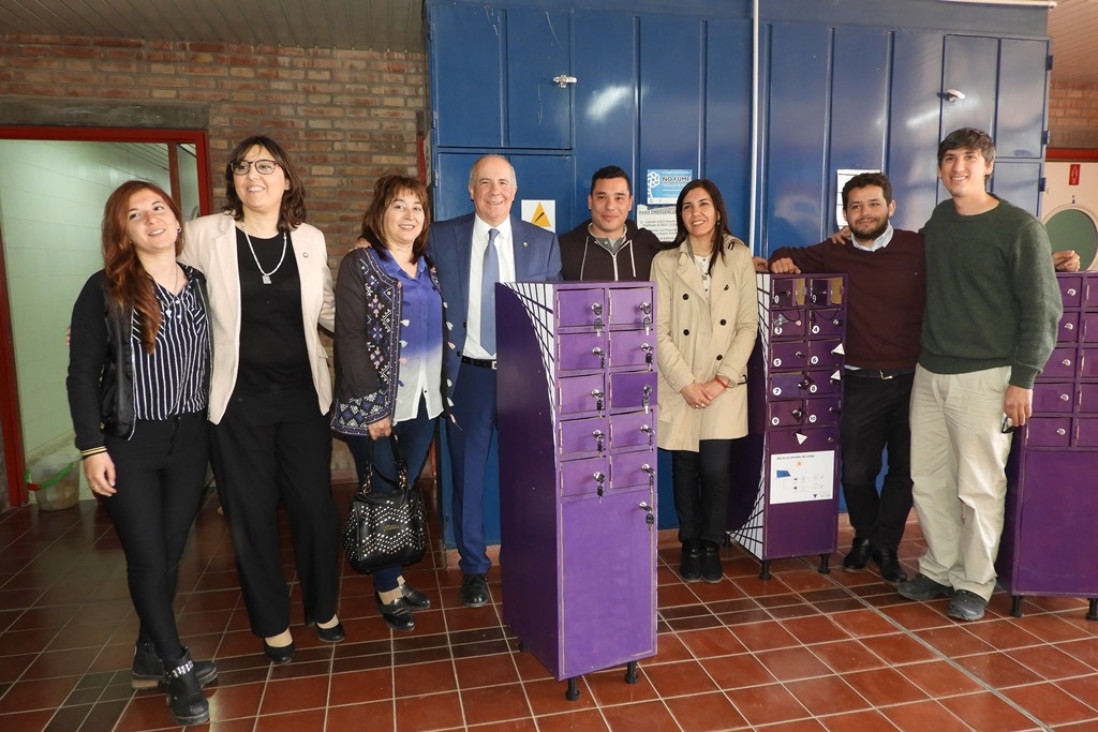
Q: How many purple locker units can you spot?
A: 3